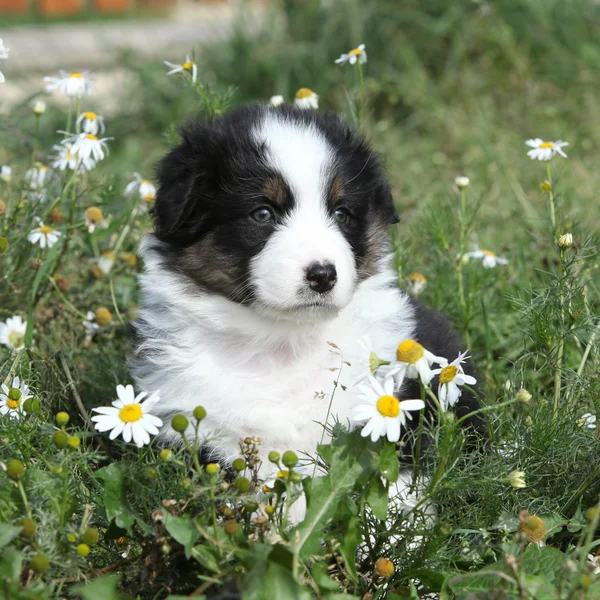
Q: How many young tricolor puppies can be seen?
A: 1